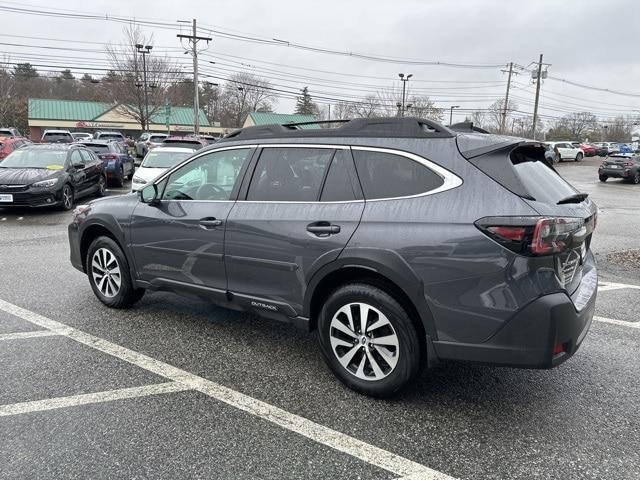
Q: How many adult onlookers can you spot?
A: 0